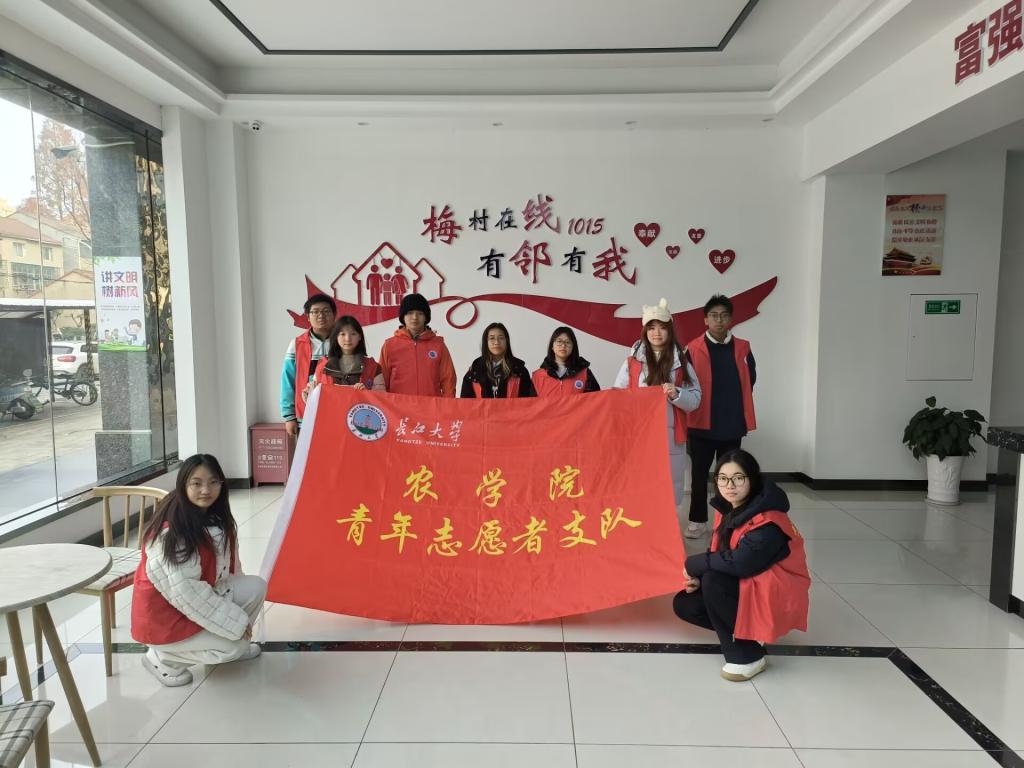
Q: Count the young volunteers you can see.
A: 9